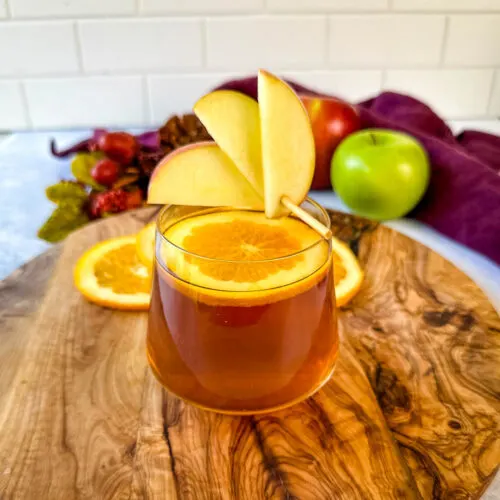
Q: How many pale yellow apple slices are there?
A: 3